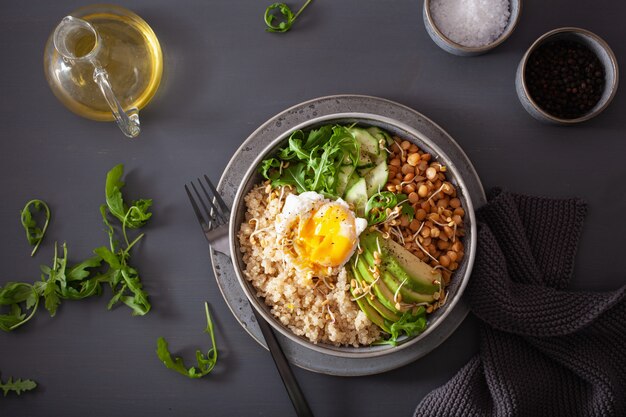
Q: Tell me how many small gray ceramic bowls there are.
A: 2